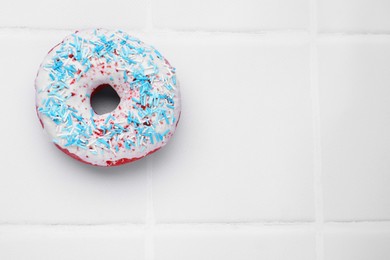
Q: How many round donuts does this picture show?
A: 1